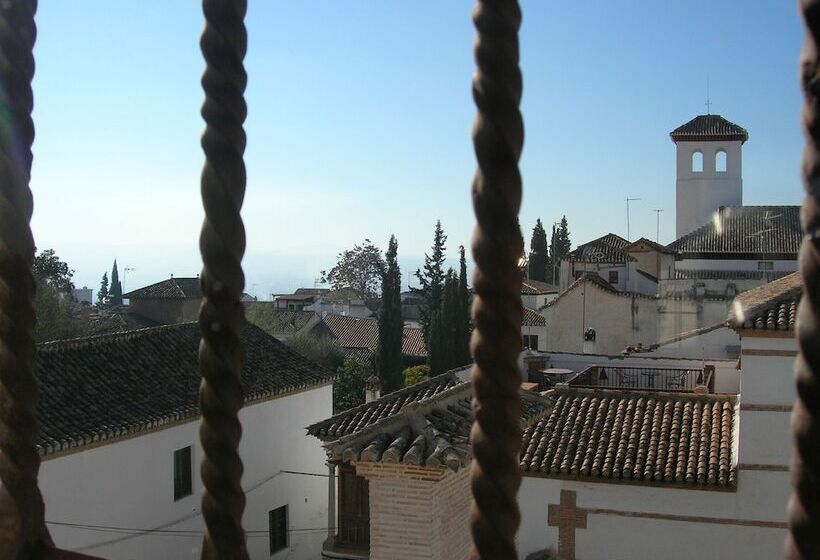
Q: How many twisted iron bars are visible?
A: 4